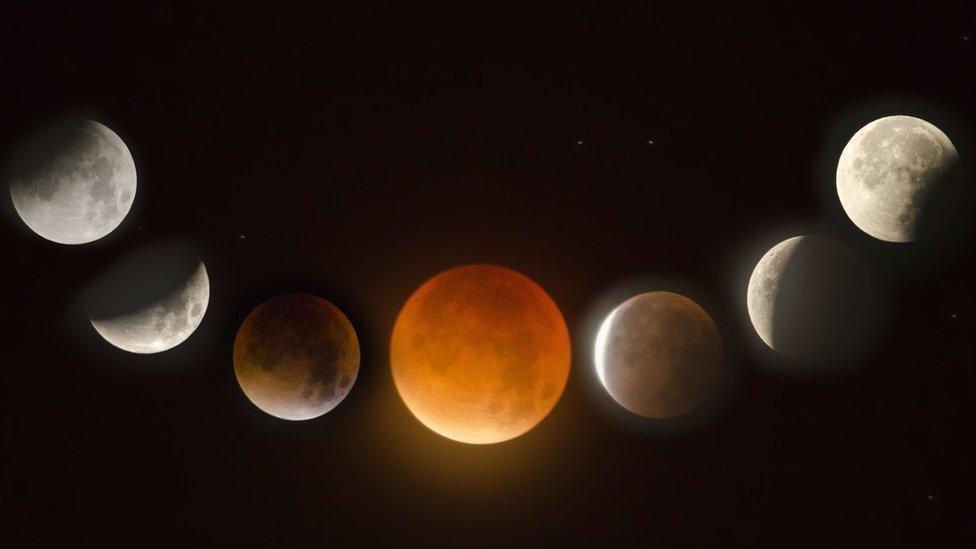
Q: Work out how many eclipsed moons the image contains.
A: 7